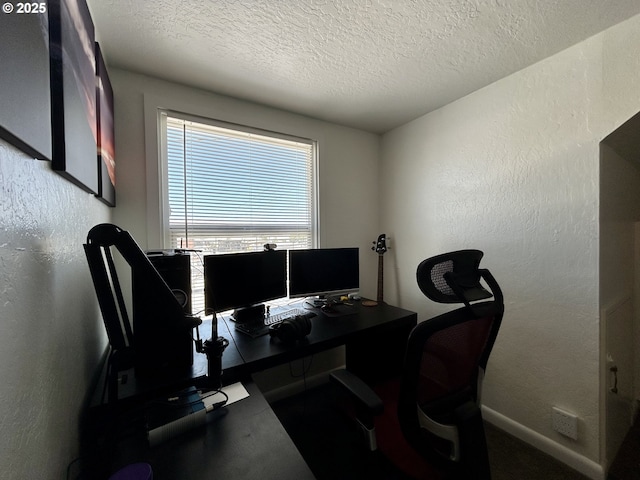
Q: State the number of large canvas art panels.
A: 3